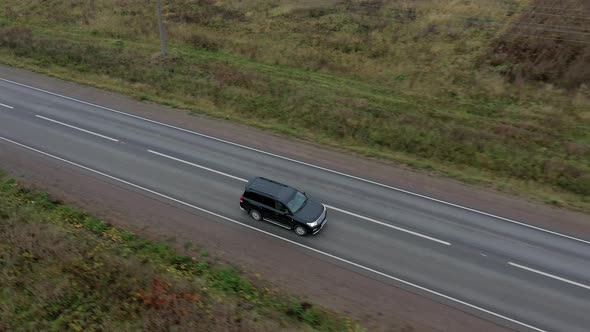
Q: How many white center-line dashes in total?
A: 5